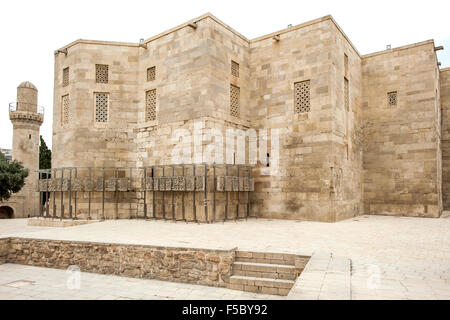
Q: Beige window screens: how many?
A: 12